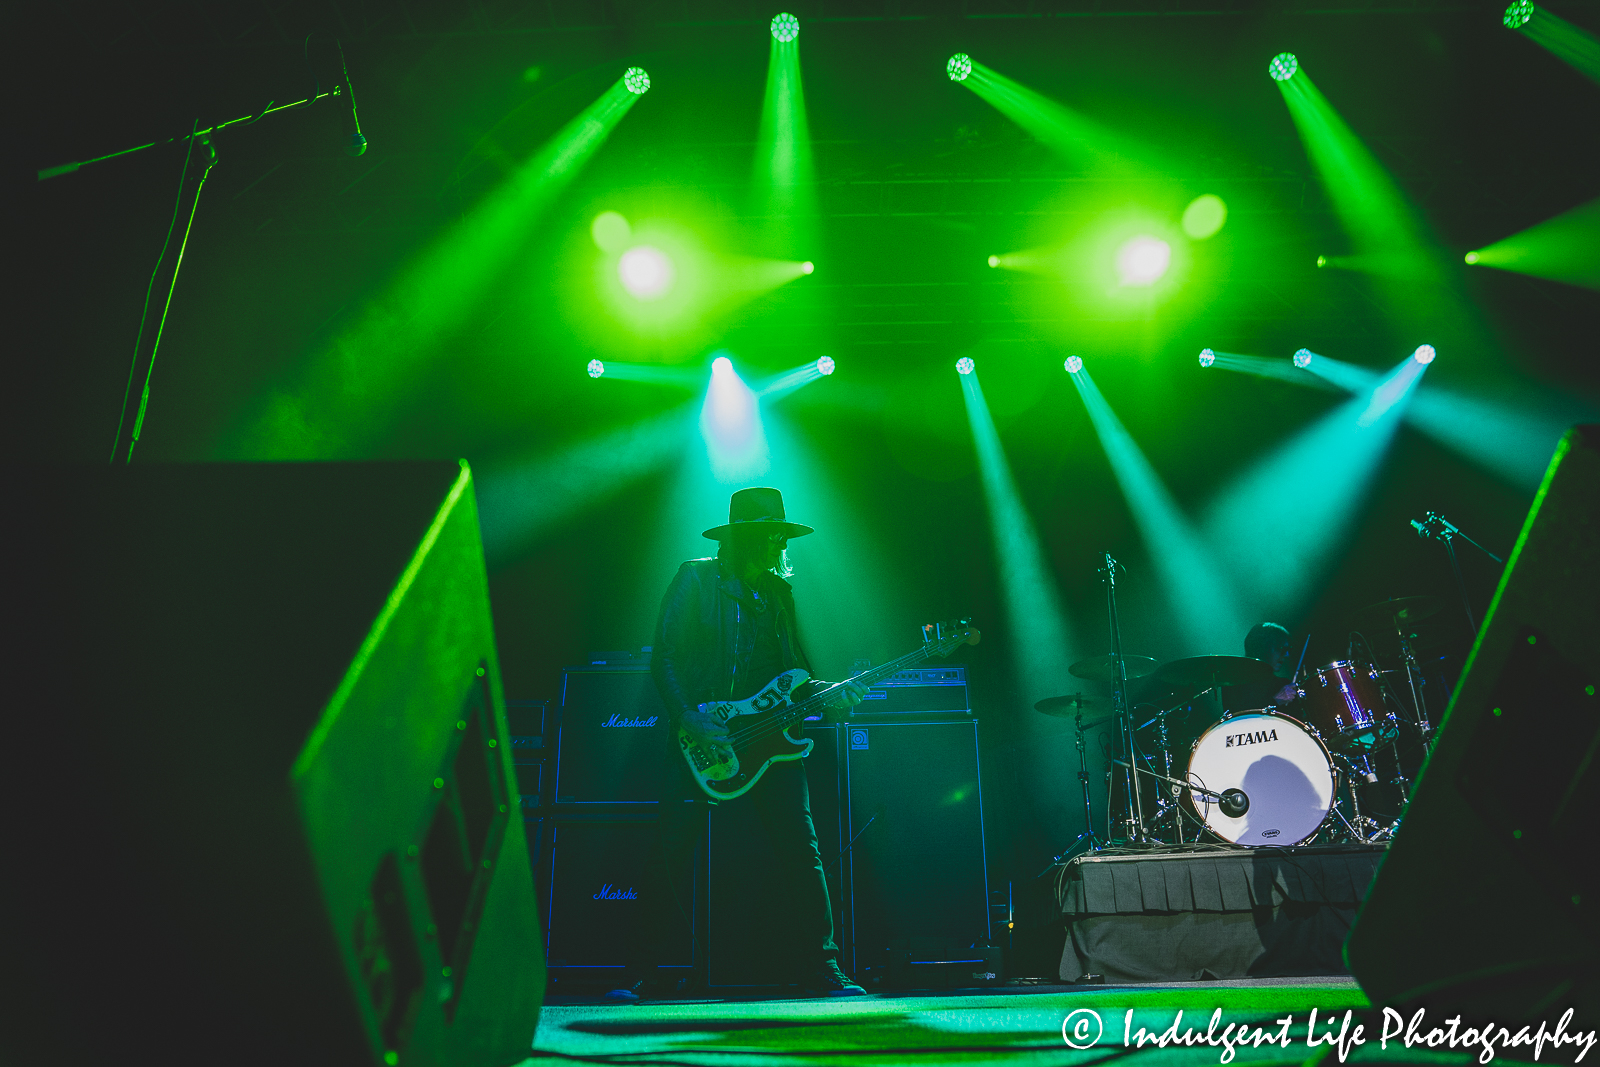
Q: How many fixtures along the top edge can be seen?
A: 5